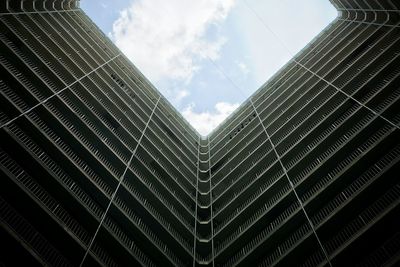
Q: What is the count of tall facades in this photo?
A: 2